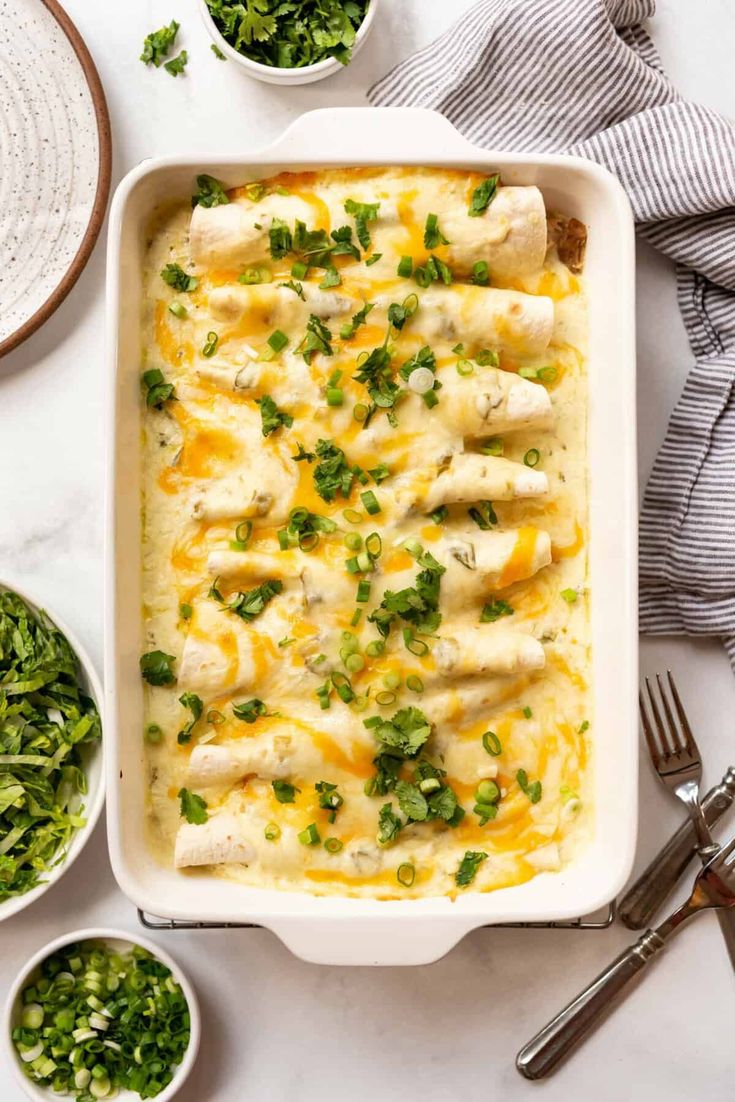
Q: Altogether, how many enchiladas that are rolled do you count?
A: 8